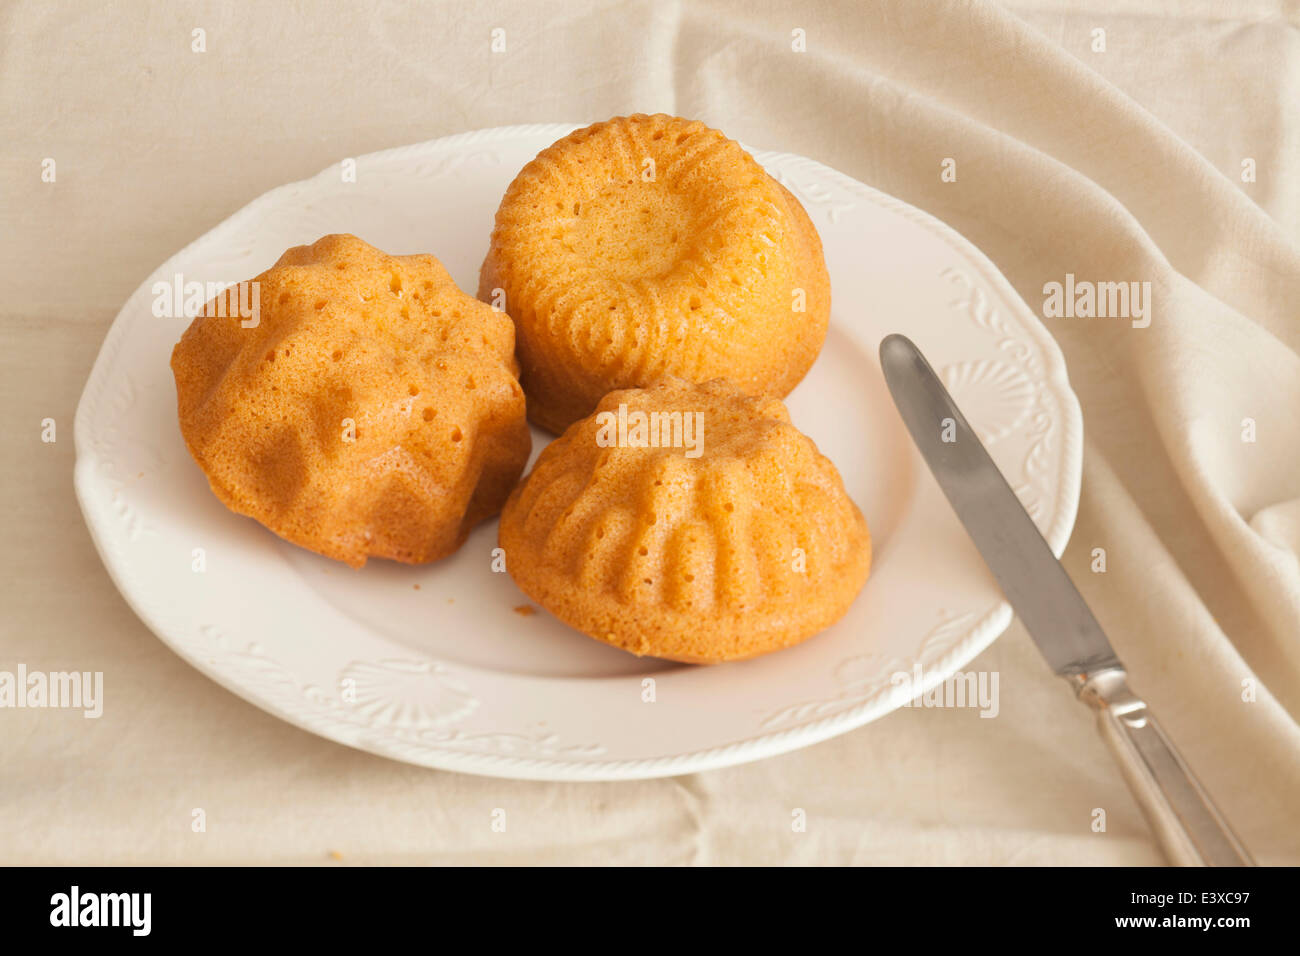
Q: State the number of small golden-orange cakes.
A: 3